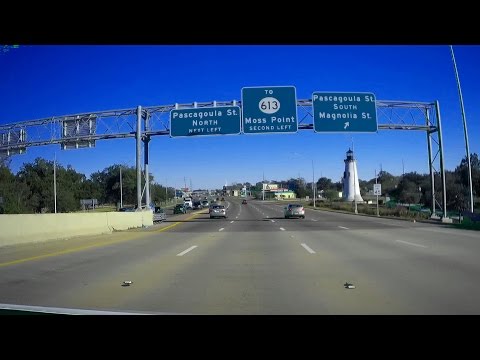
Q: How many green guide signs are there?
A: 3